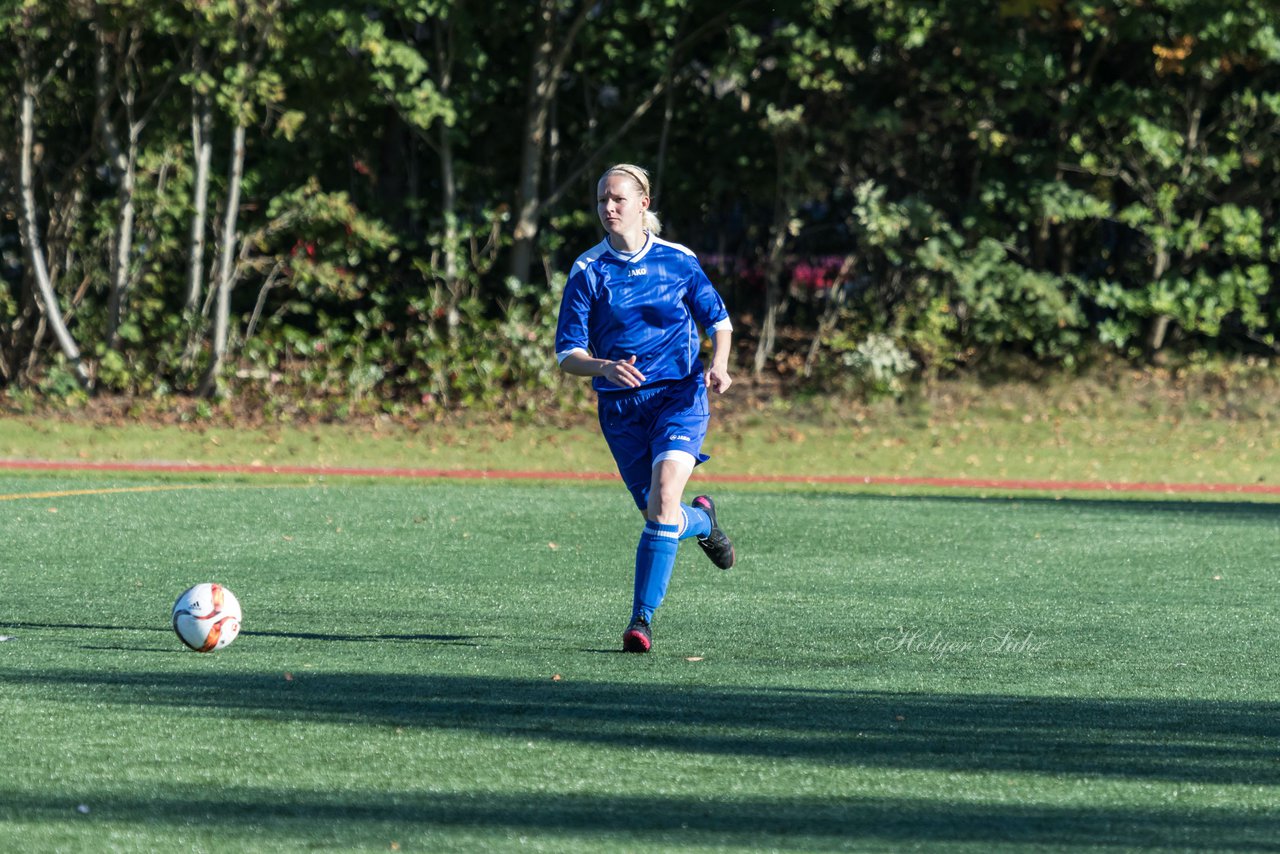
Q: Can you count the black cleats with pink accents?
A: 2